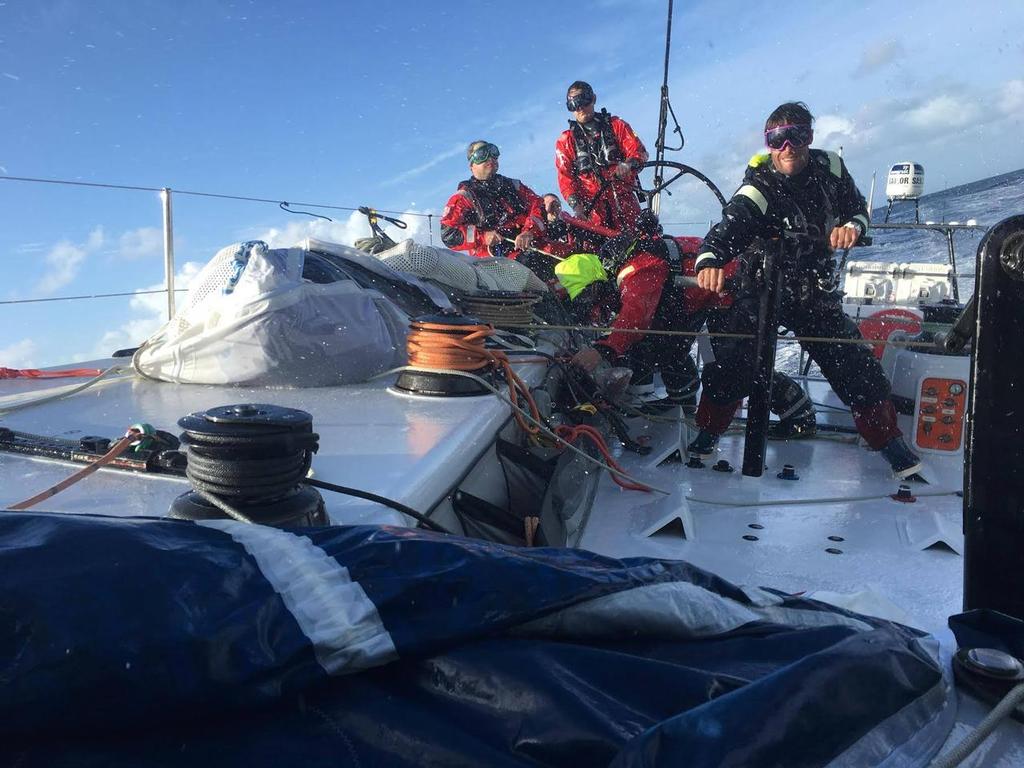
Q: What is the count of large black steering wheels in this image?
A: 1